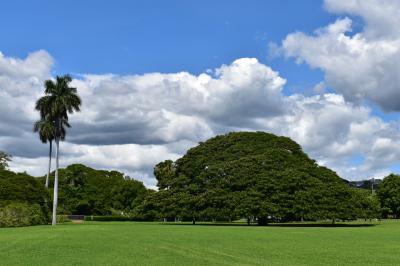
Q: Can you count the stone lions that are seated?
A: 0